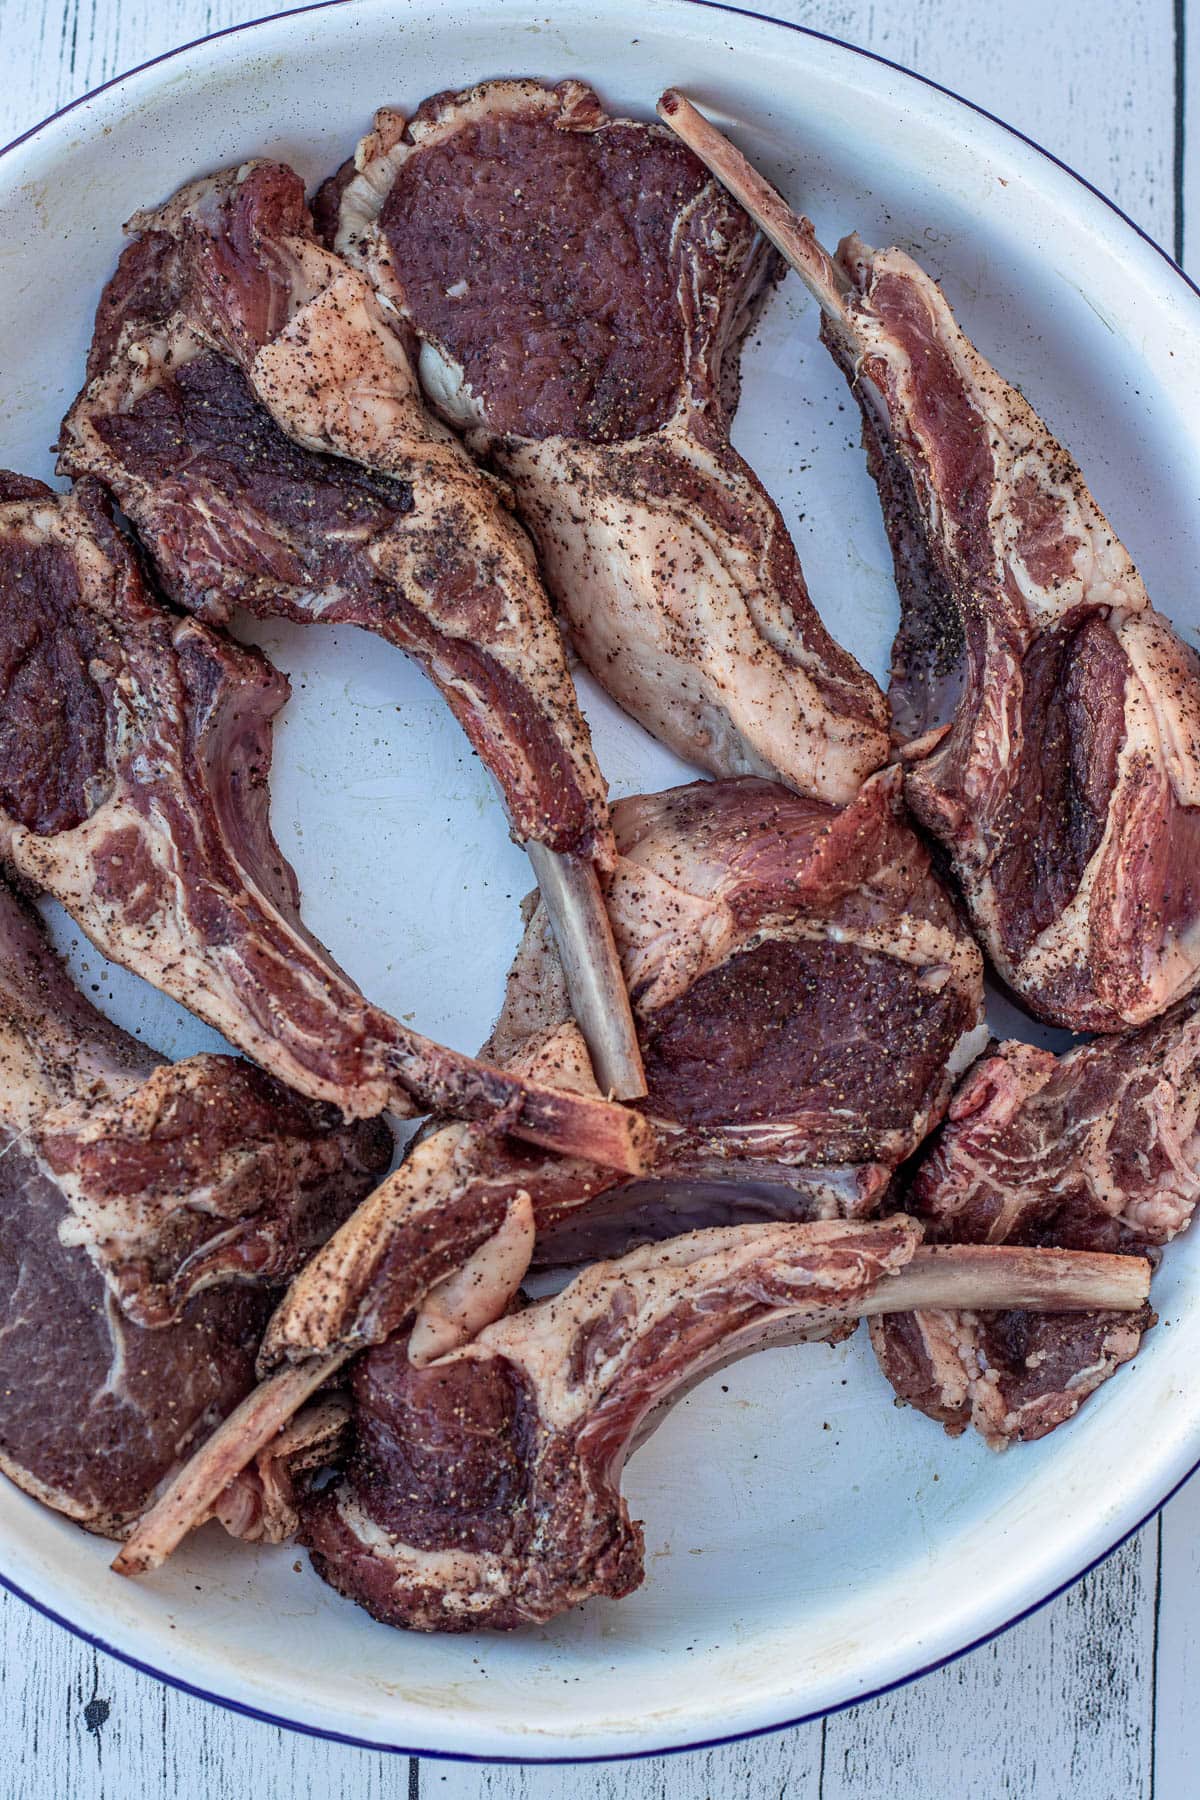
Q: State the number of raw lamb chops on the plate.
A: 8